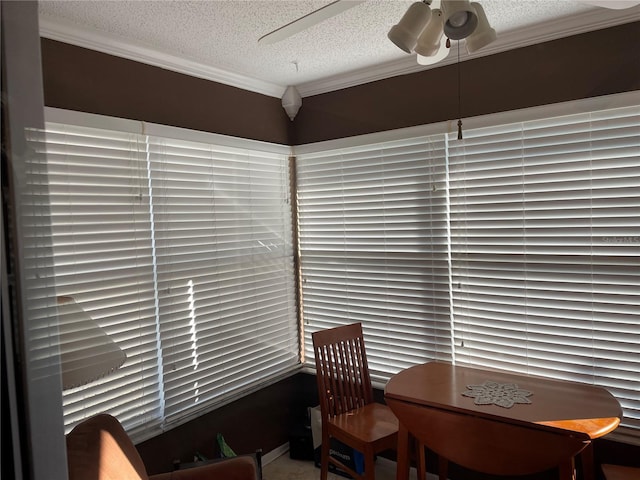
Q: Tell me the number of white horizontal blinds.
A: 4